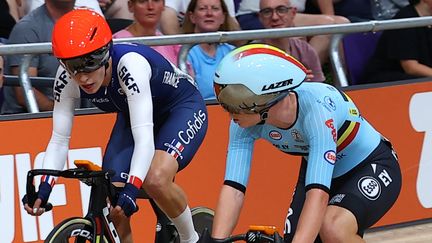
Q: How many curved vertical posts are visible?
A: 3